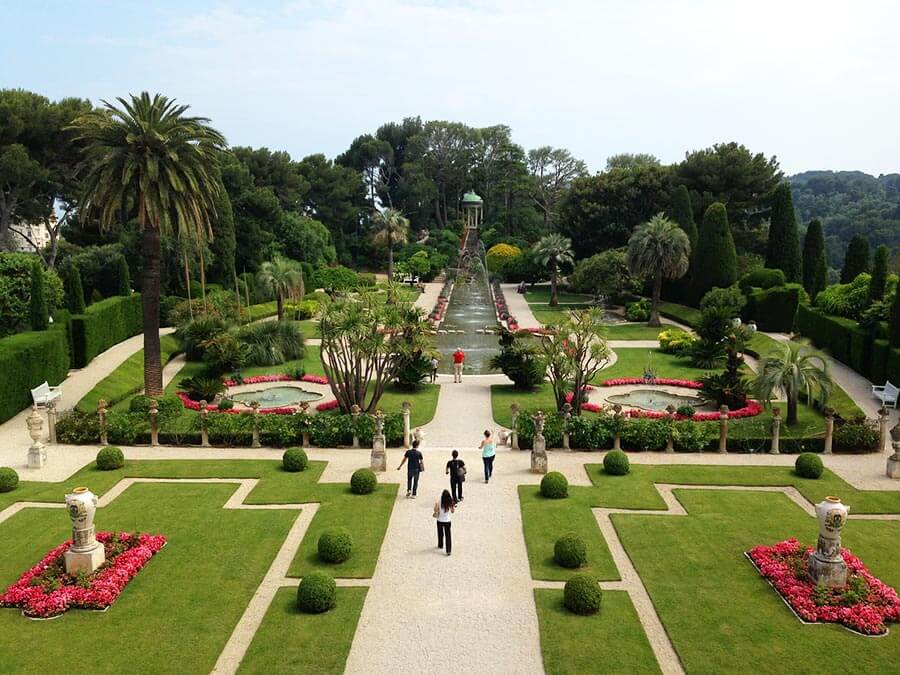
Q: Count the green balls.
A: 11